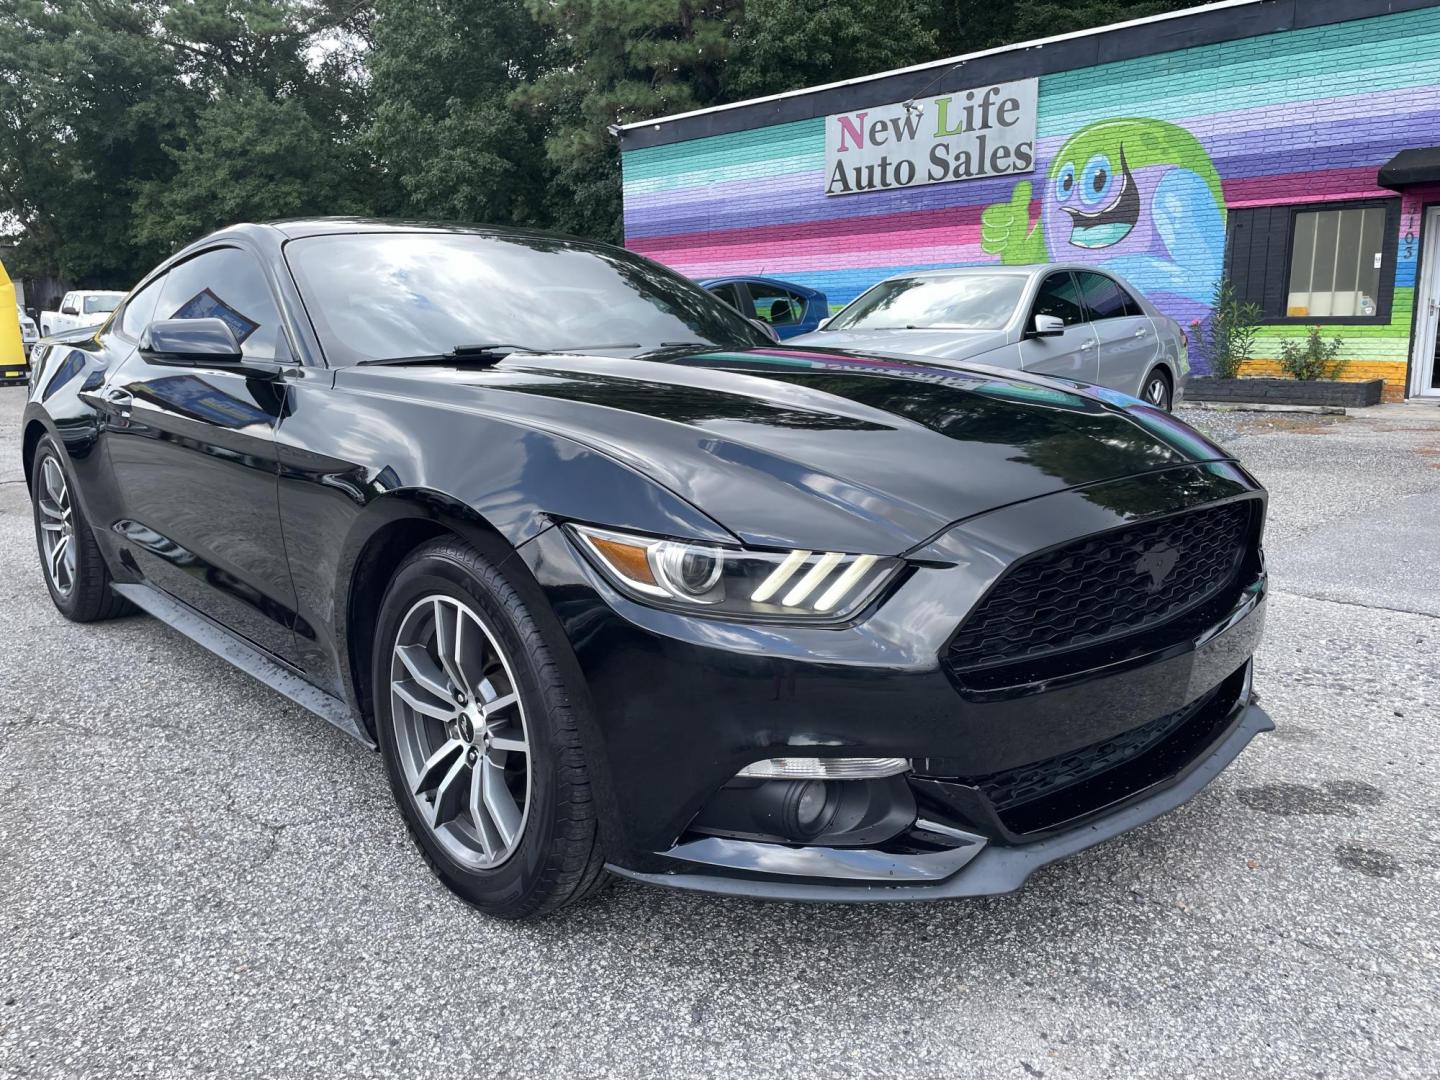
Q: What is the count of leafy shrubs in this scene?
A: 2